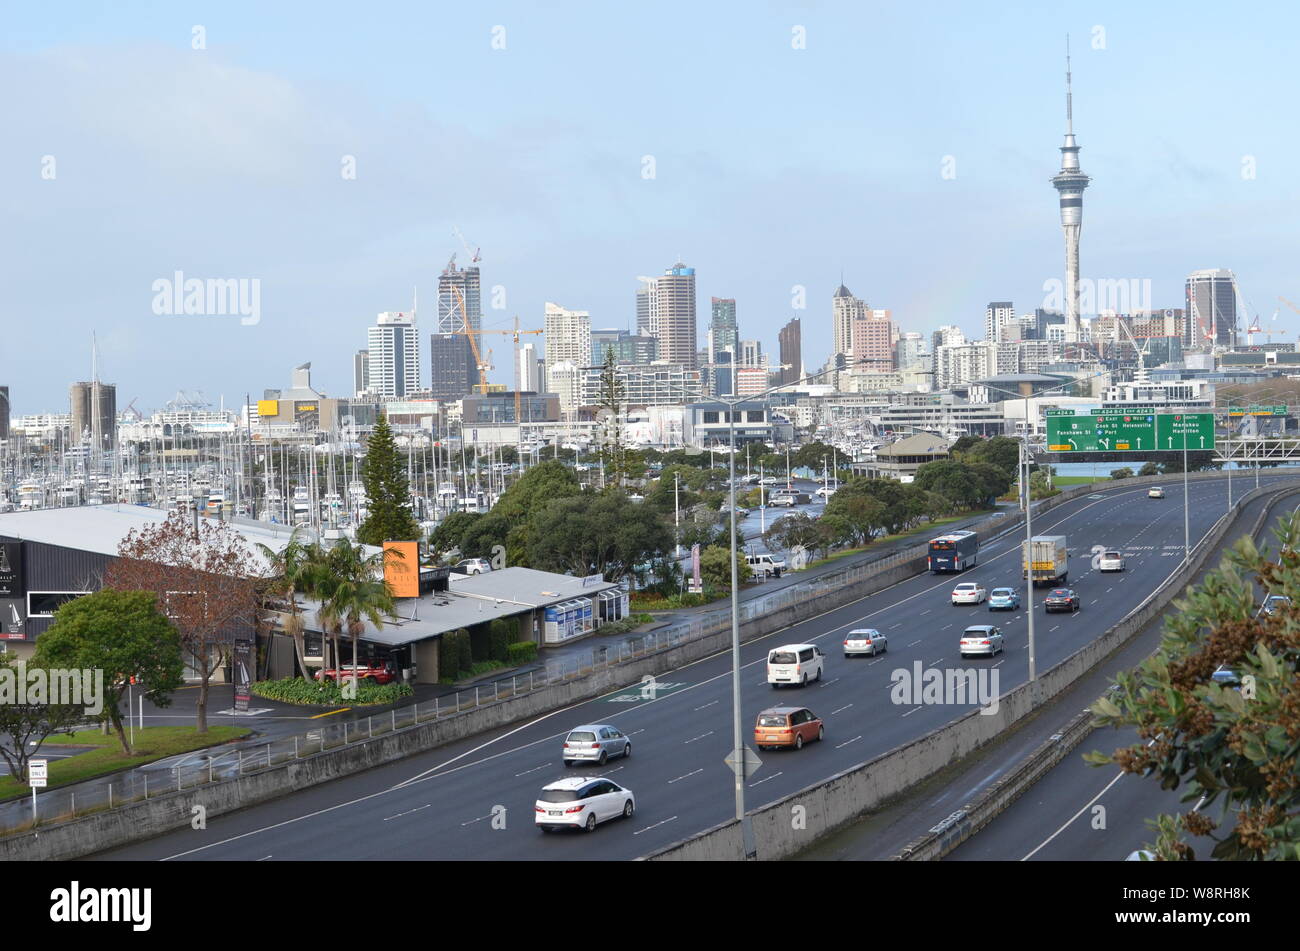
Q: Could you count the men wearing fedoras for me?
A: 0